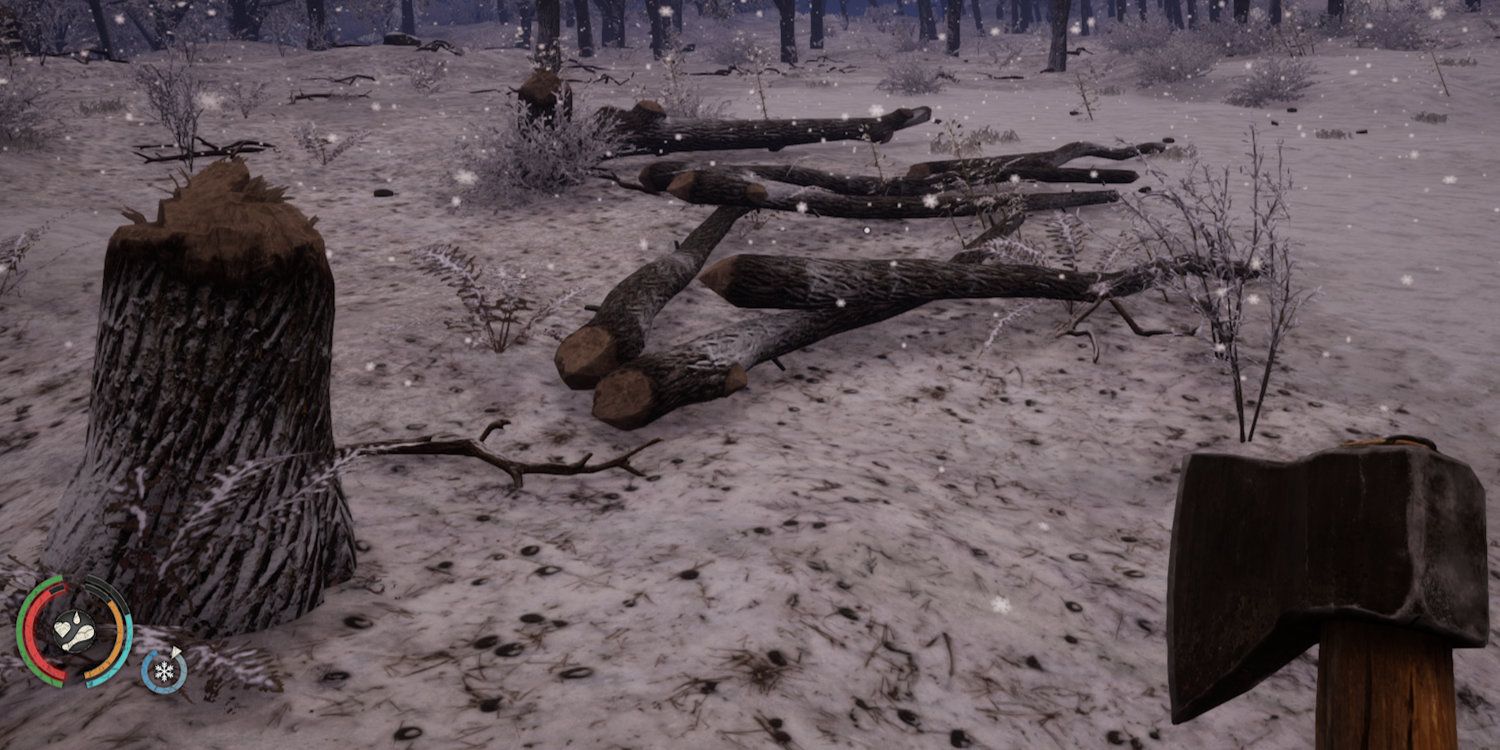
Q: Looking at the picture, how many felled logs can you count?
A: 7